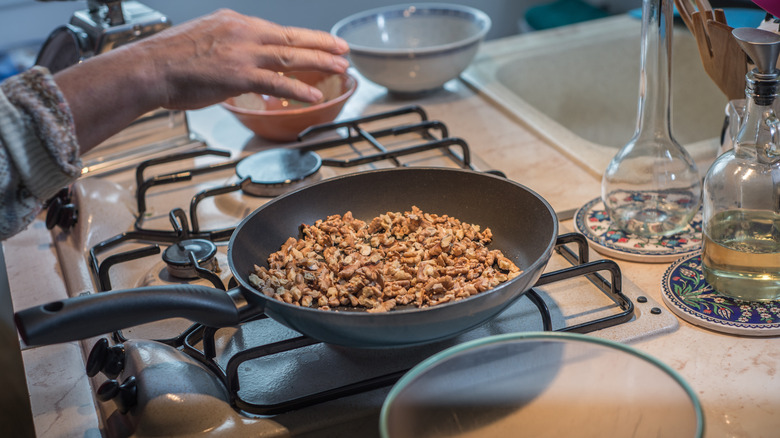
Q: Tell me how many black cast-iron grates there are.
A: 3